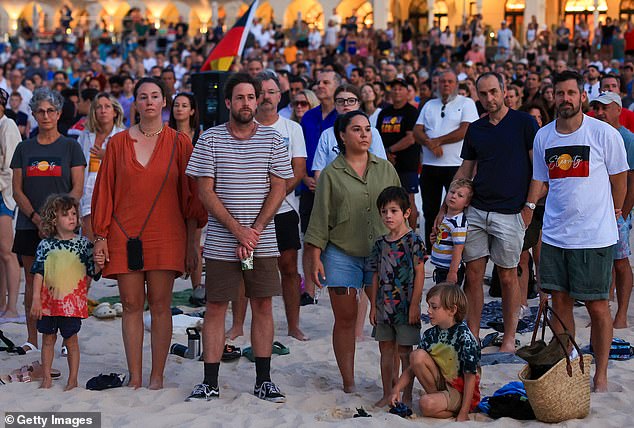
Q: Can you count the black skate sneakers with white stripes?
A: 2